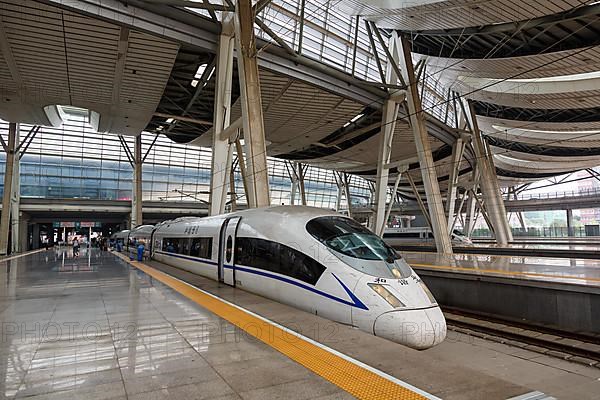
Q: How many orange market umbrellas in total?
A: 0